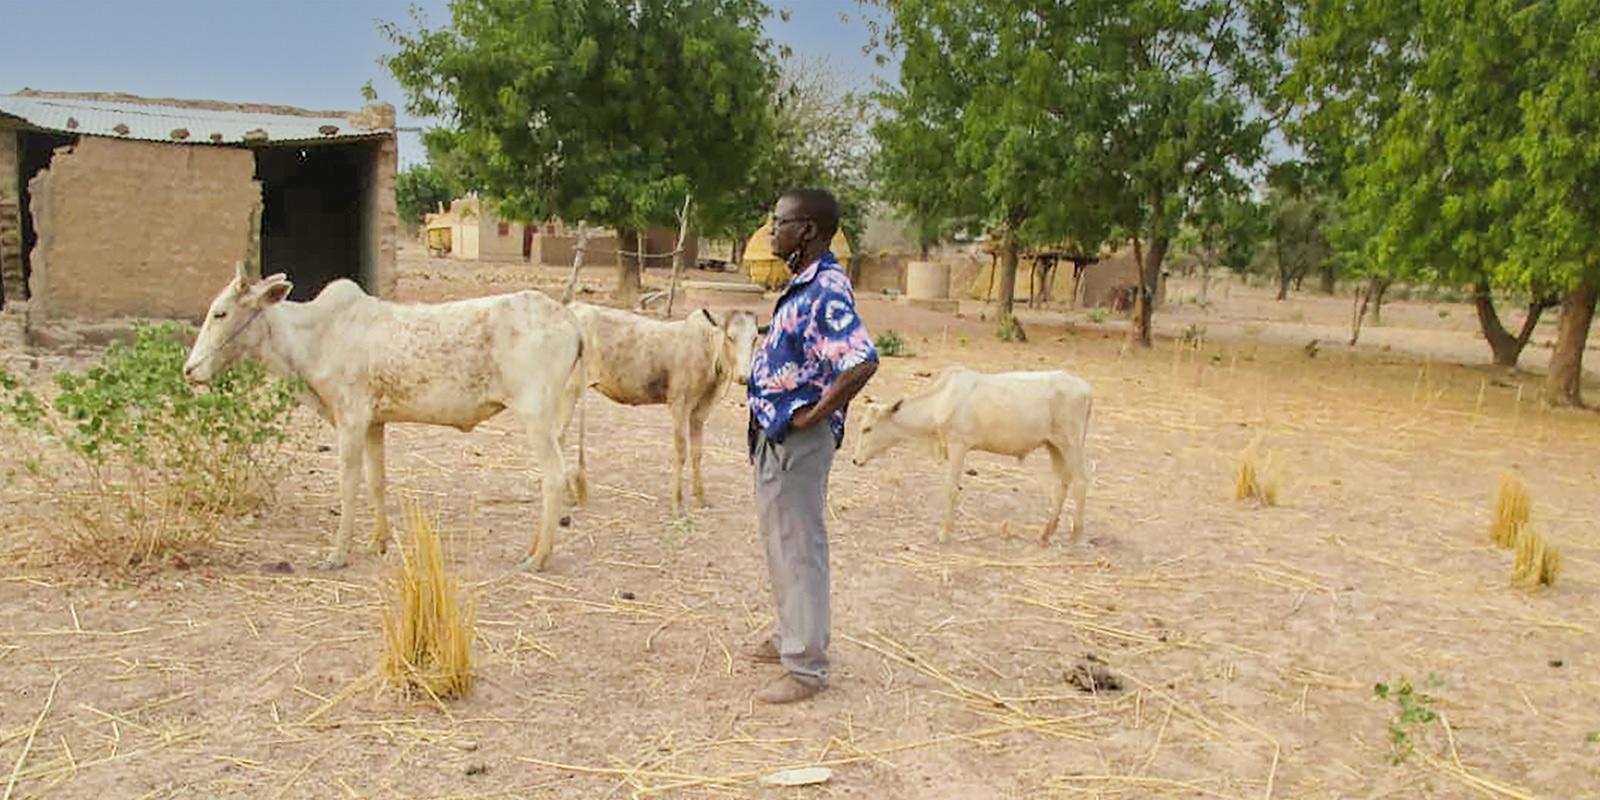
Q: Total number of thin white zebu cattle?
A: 3